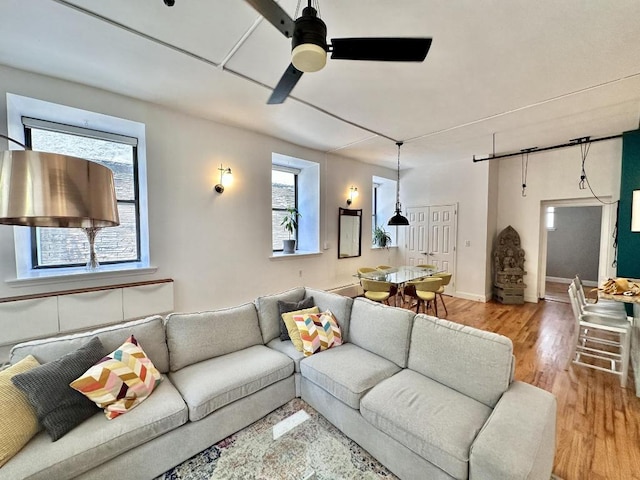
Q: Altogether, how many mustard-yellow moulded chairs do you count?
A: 6